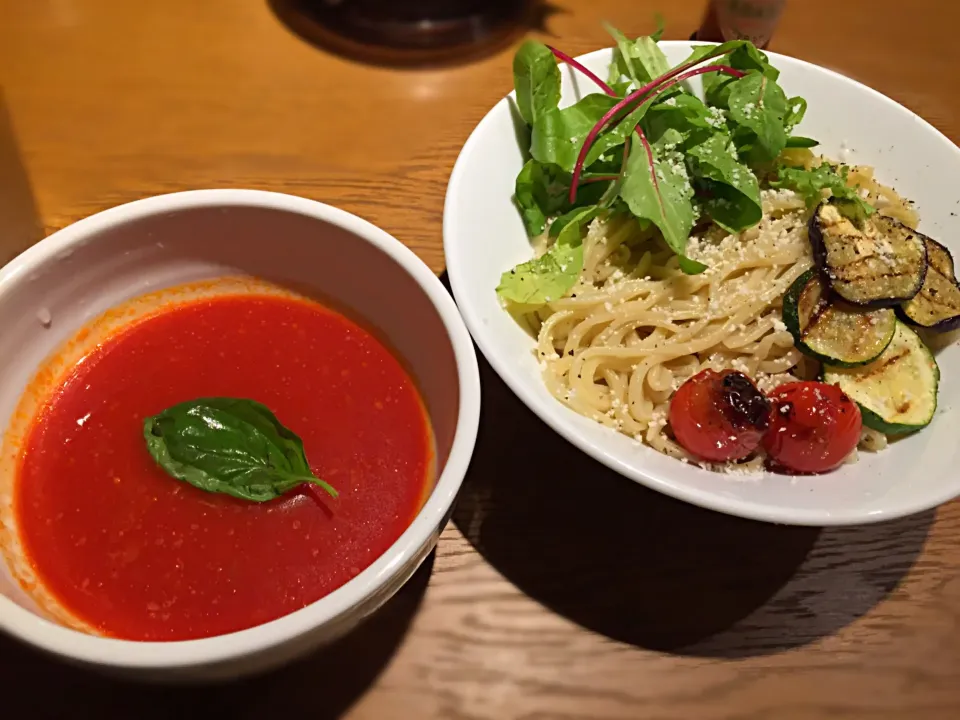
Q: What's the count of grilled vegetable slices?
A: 4